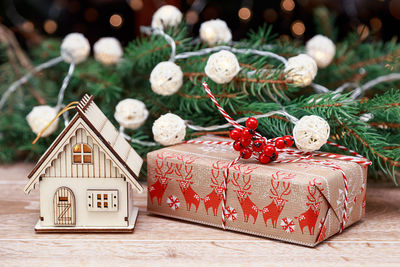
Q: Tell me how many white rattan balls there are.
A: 12